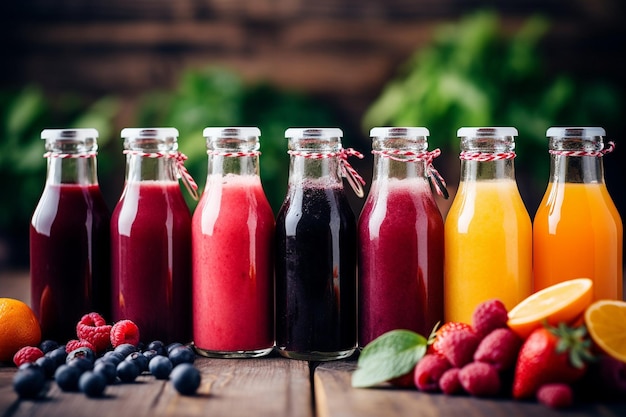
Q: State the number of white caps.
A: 7